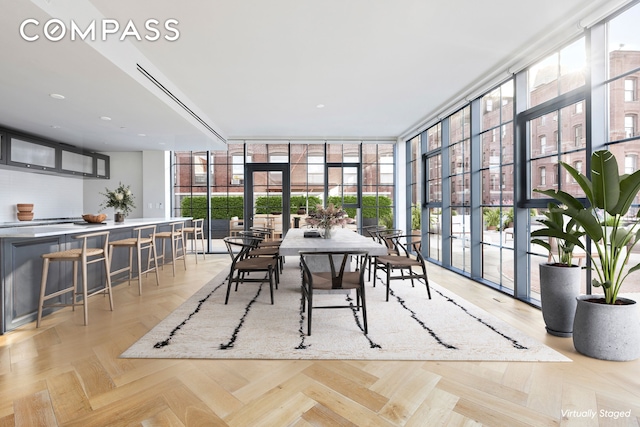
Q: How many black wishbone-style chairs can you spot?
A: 7